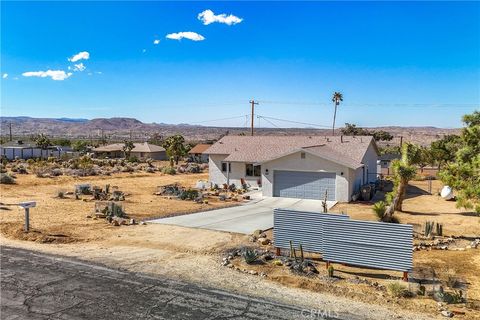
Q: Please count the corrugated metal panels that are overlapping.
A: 2